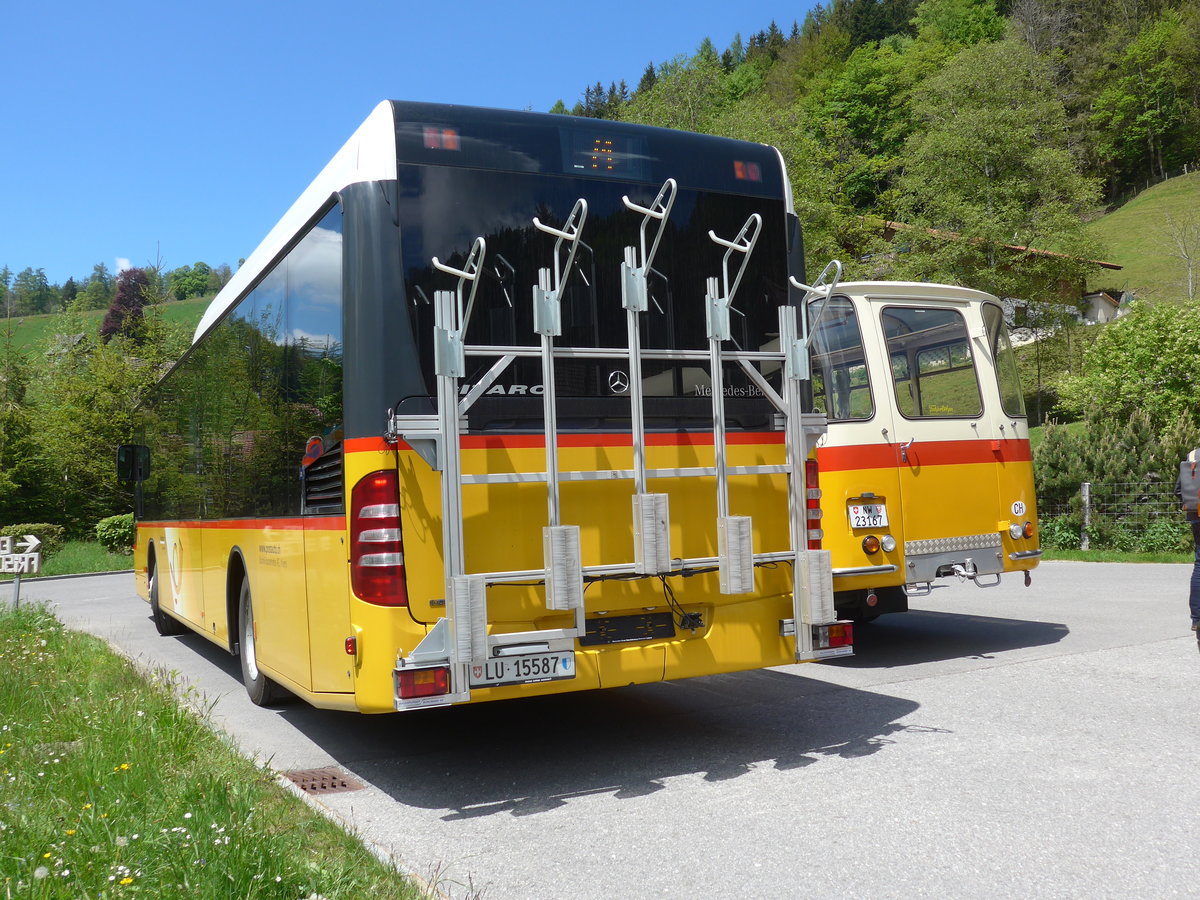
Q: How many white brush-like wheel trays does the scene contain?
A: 5